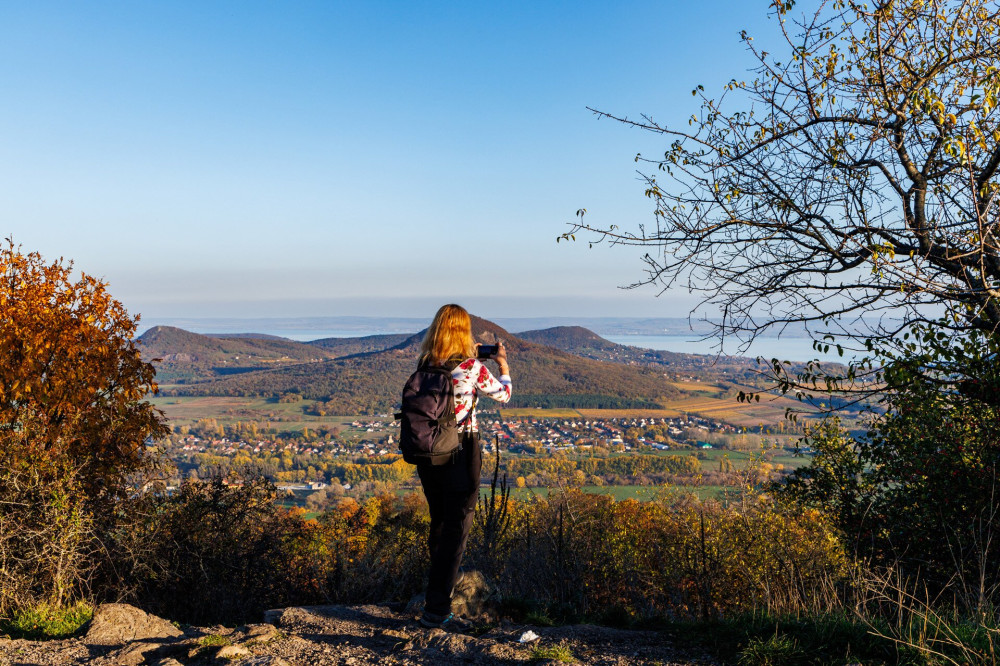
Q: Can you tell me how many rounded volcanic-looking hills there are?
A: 3